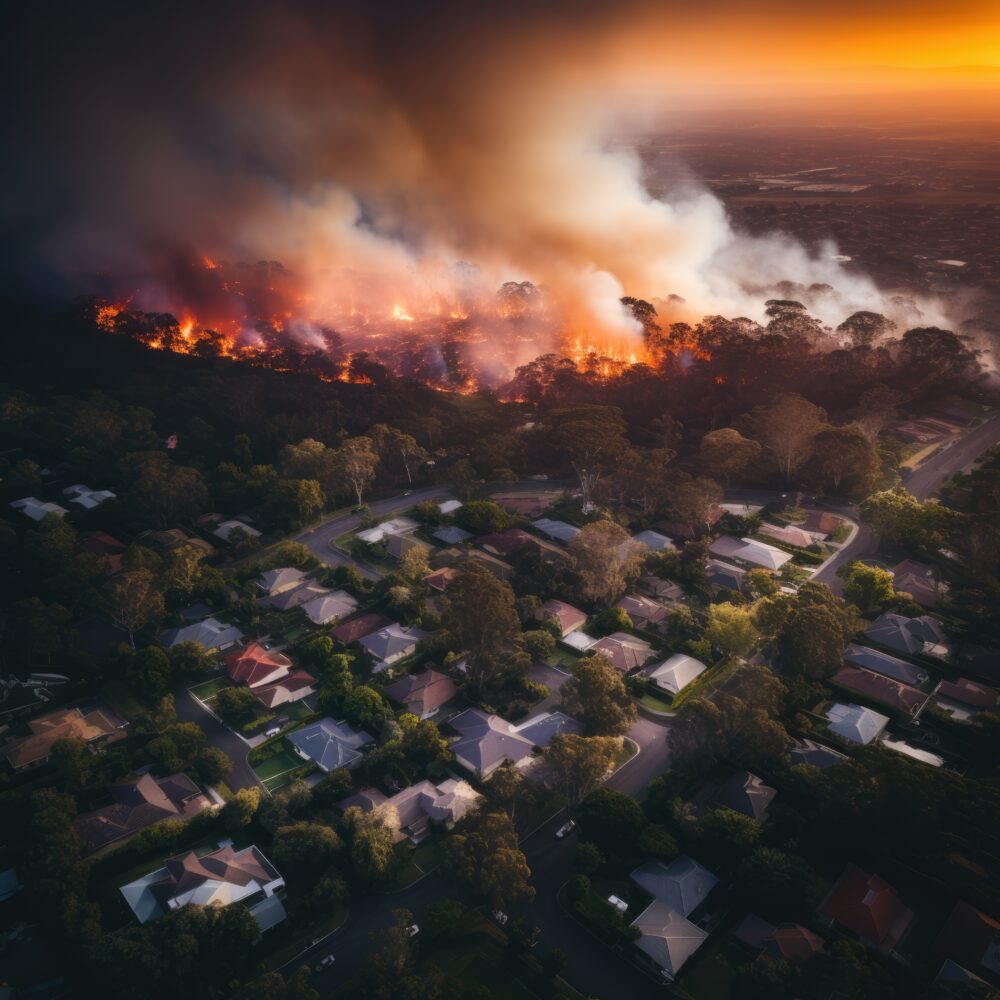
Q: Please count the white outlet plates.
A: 0